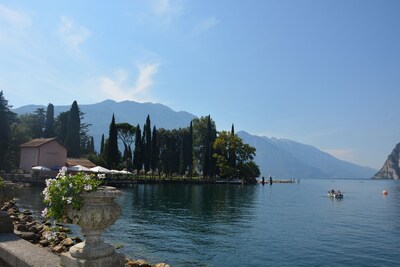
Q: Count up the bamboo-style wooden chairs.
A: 0